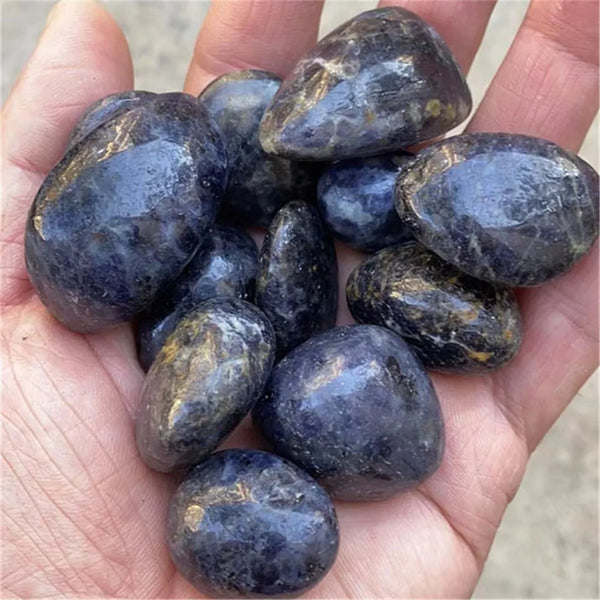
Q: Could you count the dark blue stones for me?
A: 12